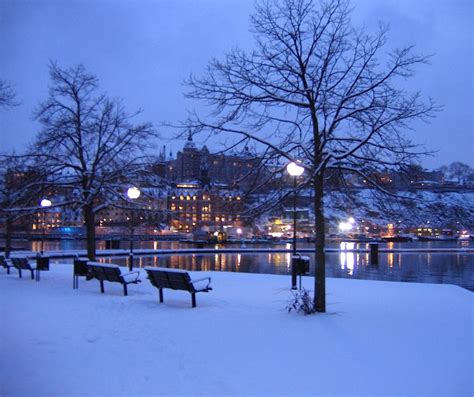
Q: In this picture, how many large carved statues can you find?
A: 0